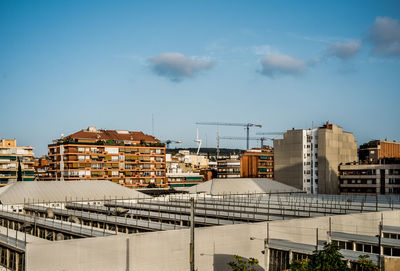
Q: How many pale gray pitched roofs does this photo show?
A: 2